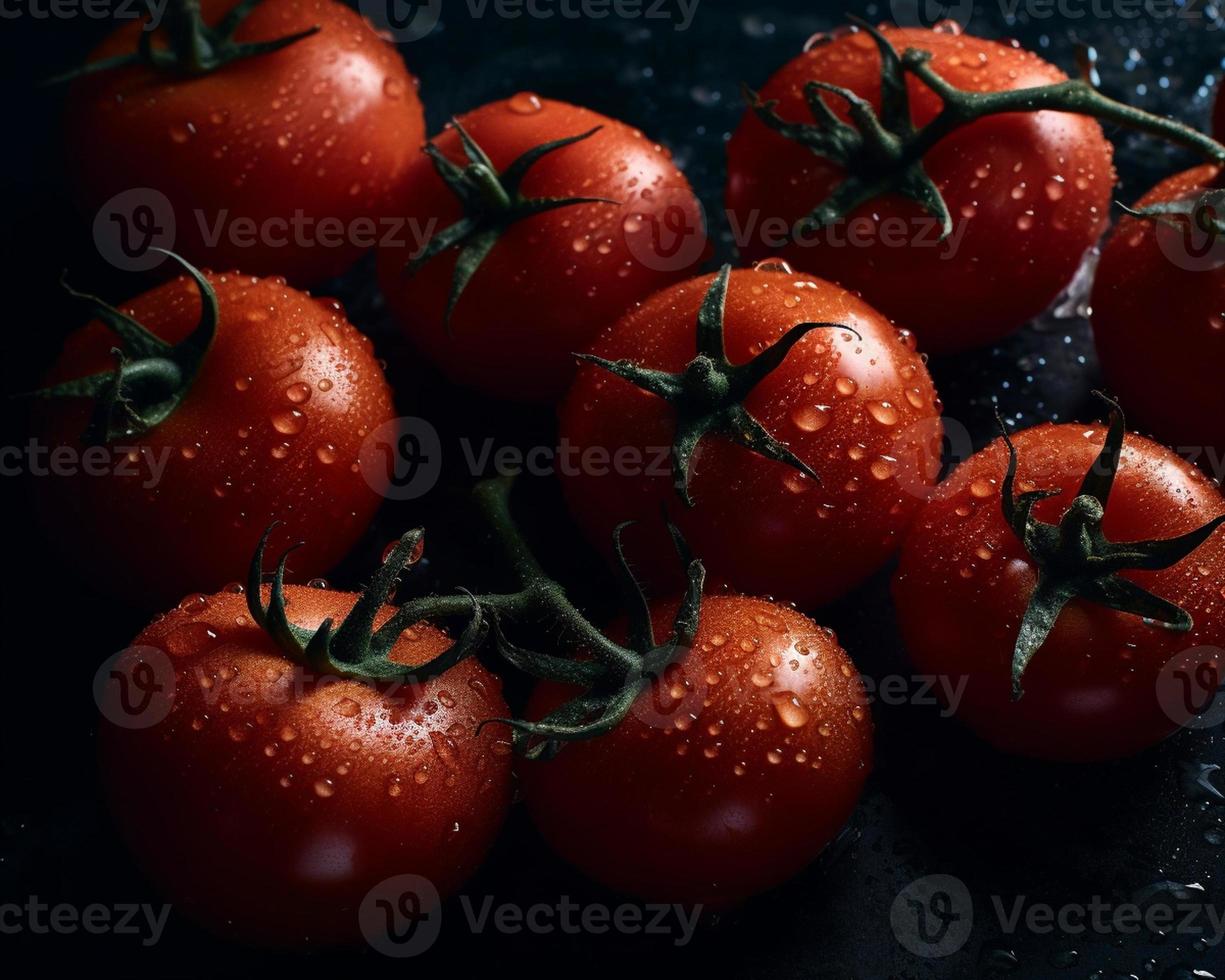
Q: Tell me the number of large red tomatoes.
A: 9